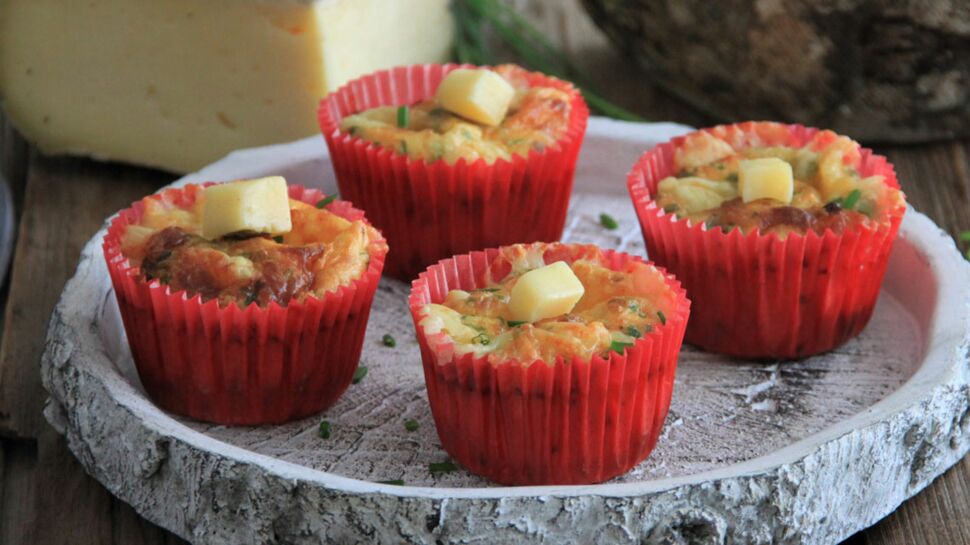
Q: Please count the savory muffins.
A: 4